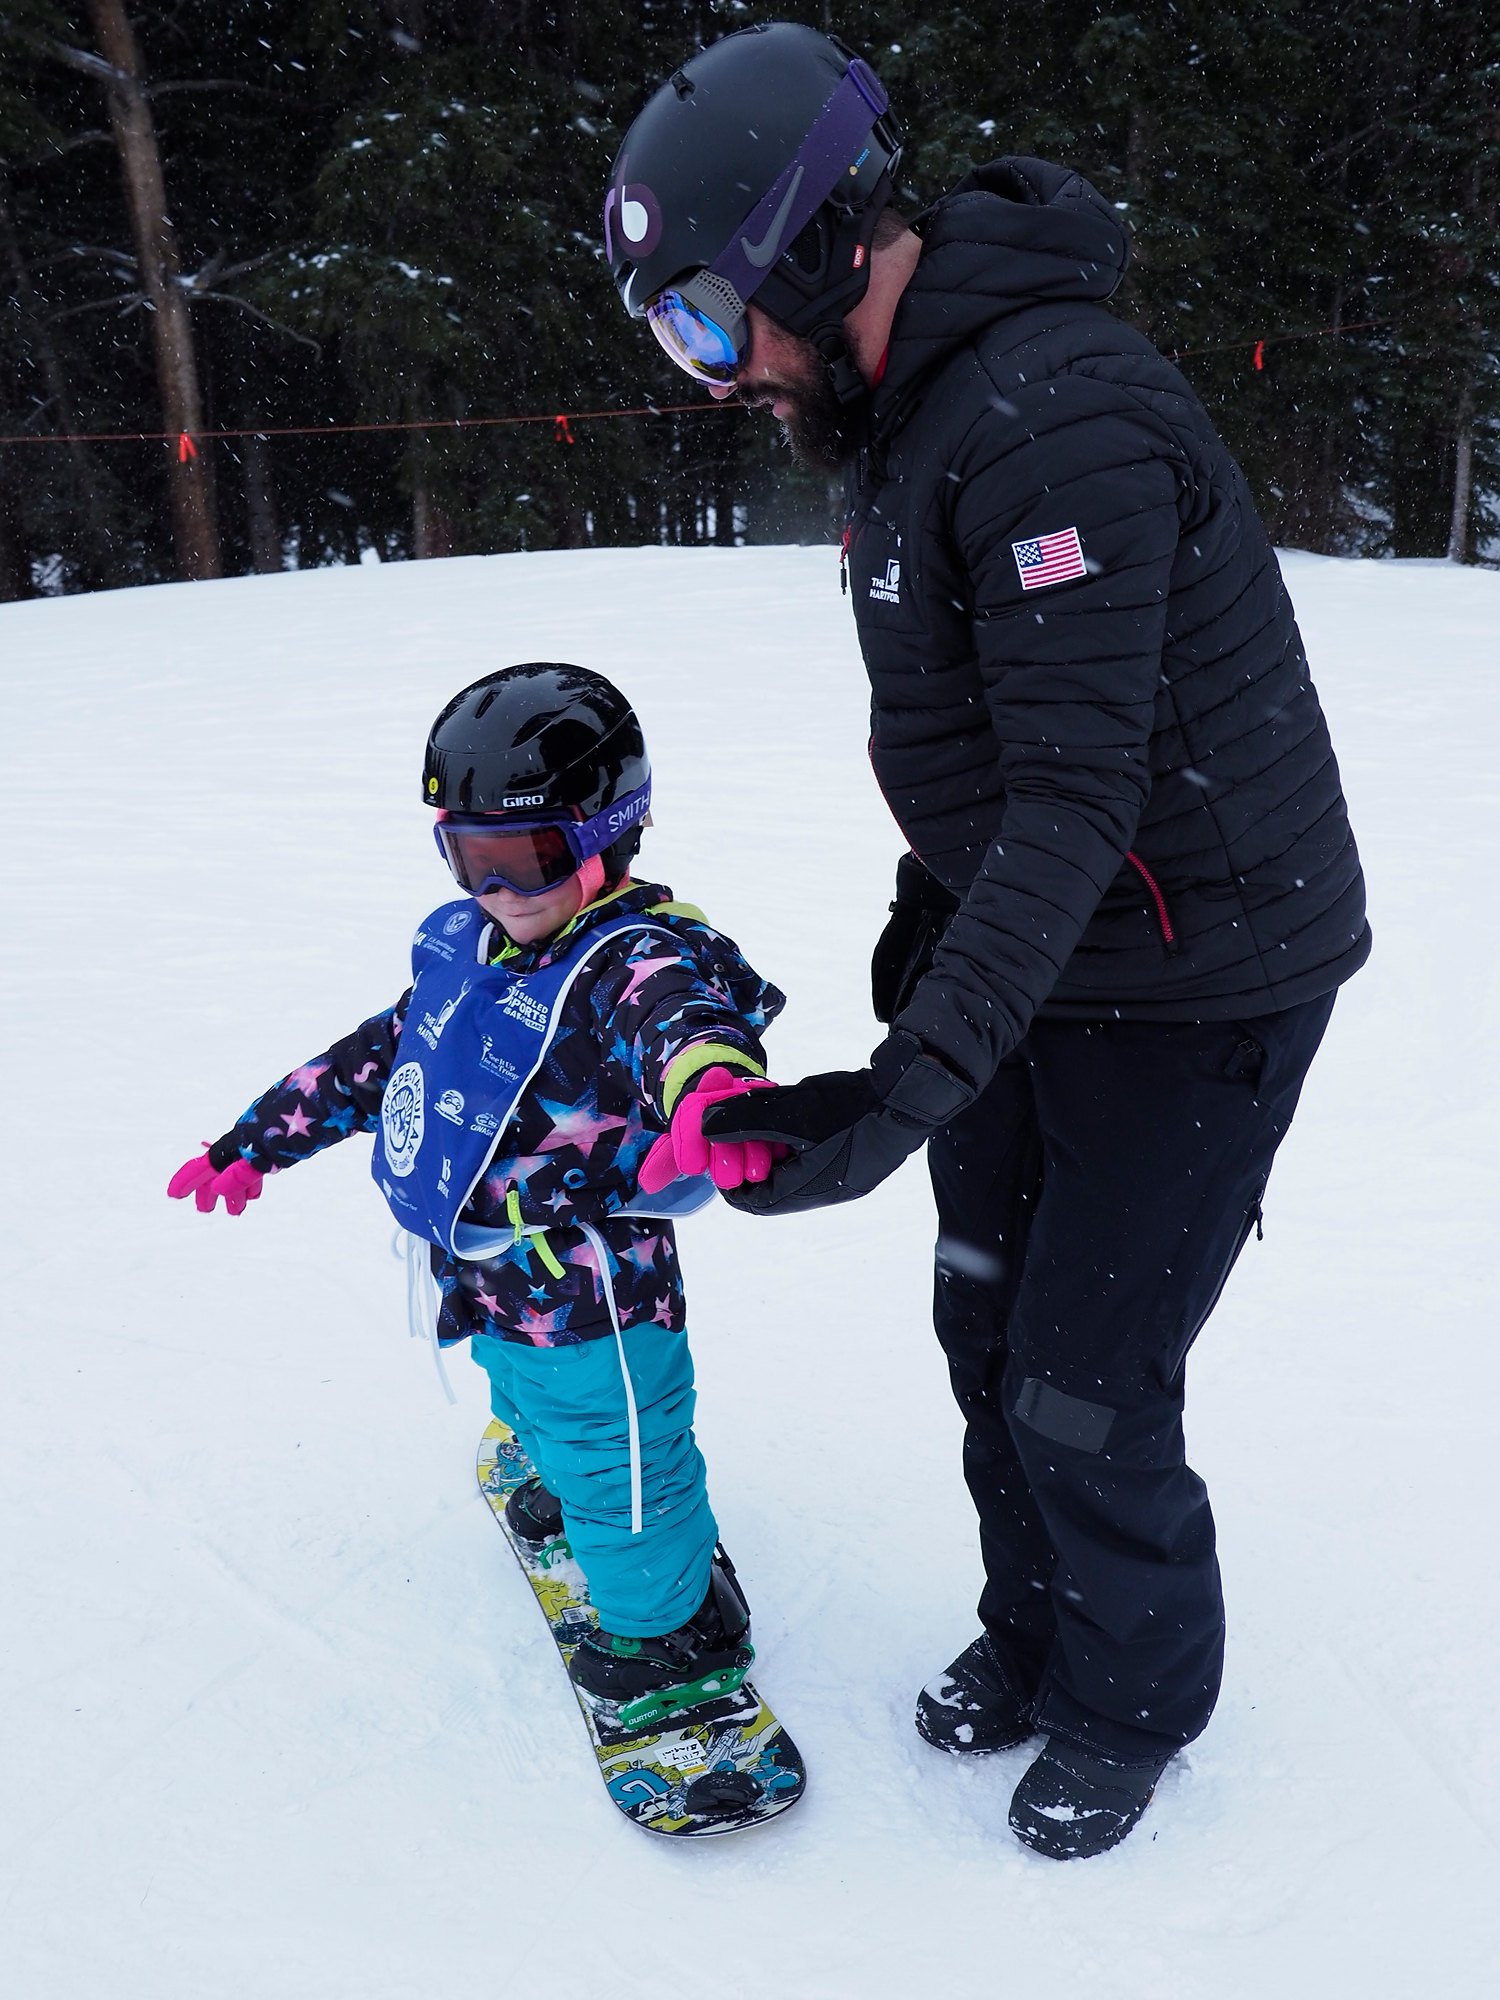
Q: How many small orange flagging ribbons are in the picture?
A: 3